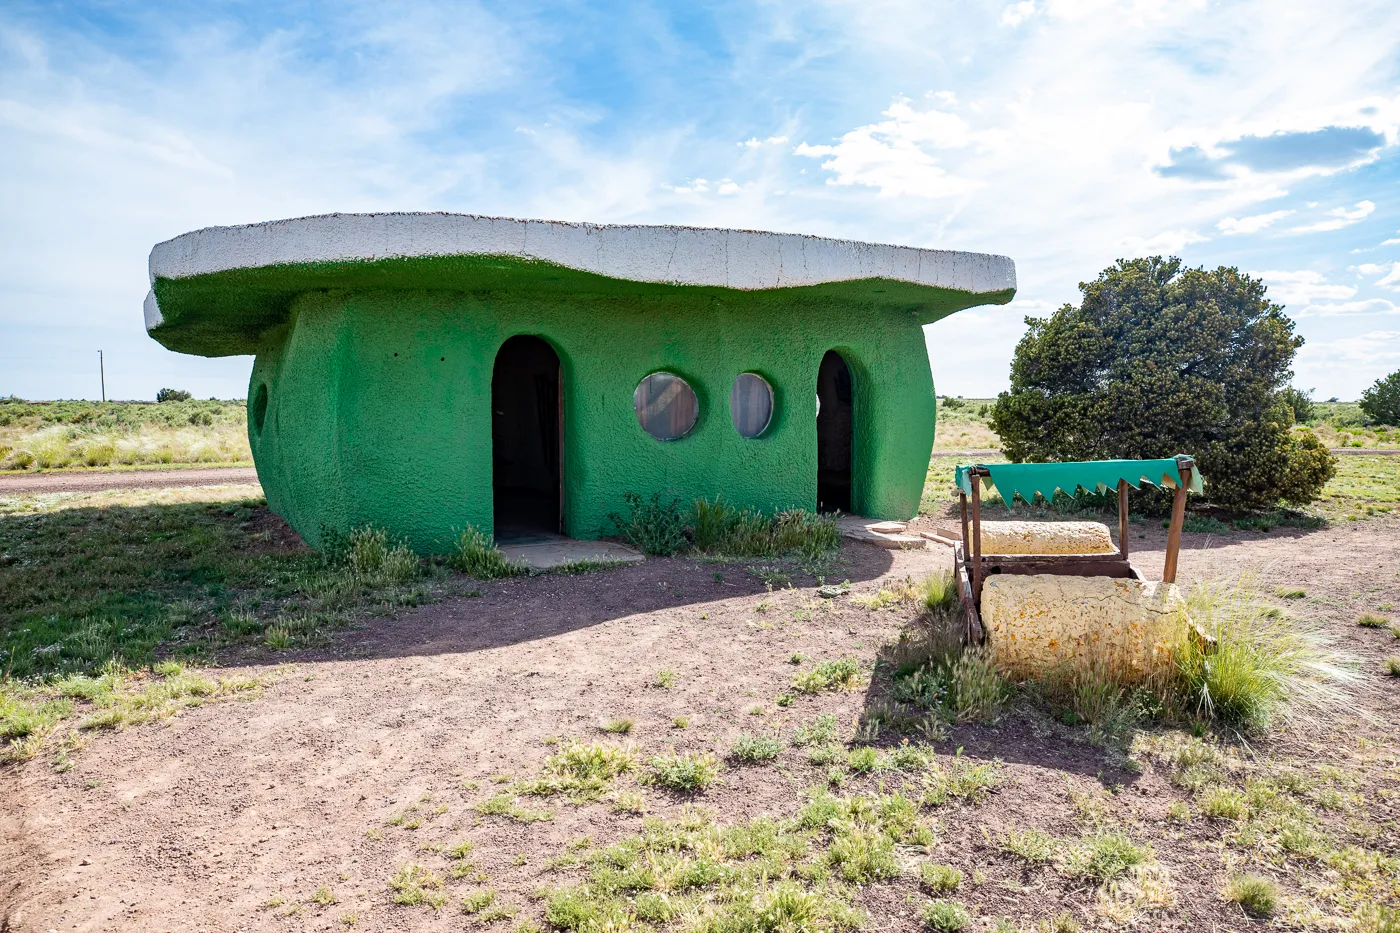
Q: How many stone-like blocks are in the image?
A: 2